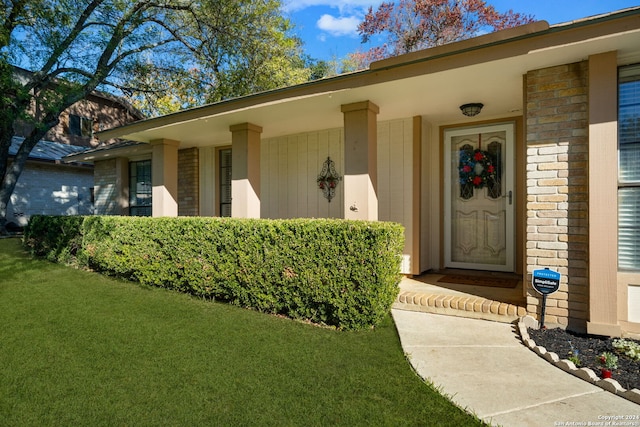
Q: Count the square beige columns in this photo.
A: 3